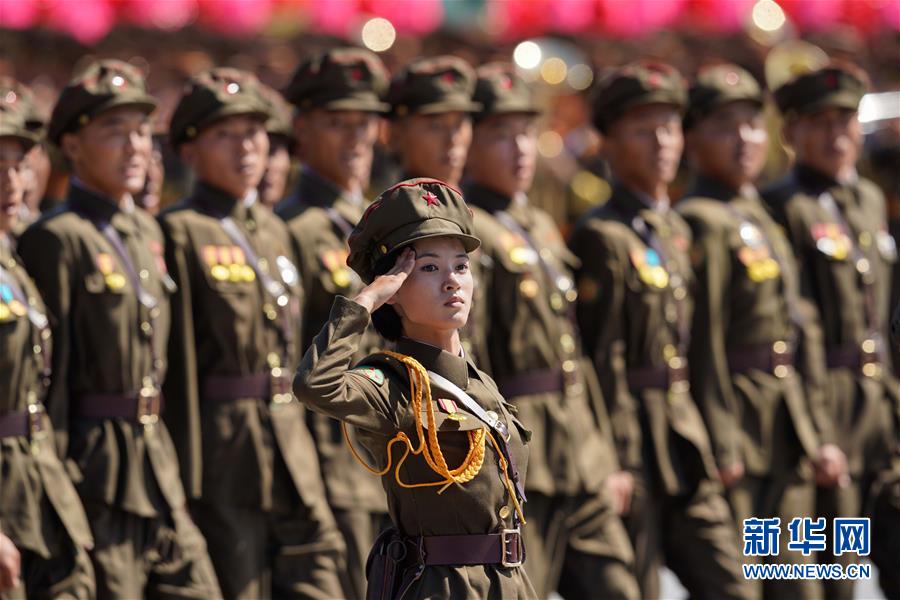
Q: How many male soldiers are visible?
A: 12